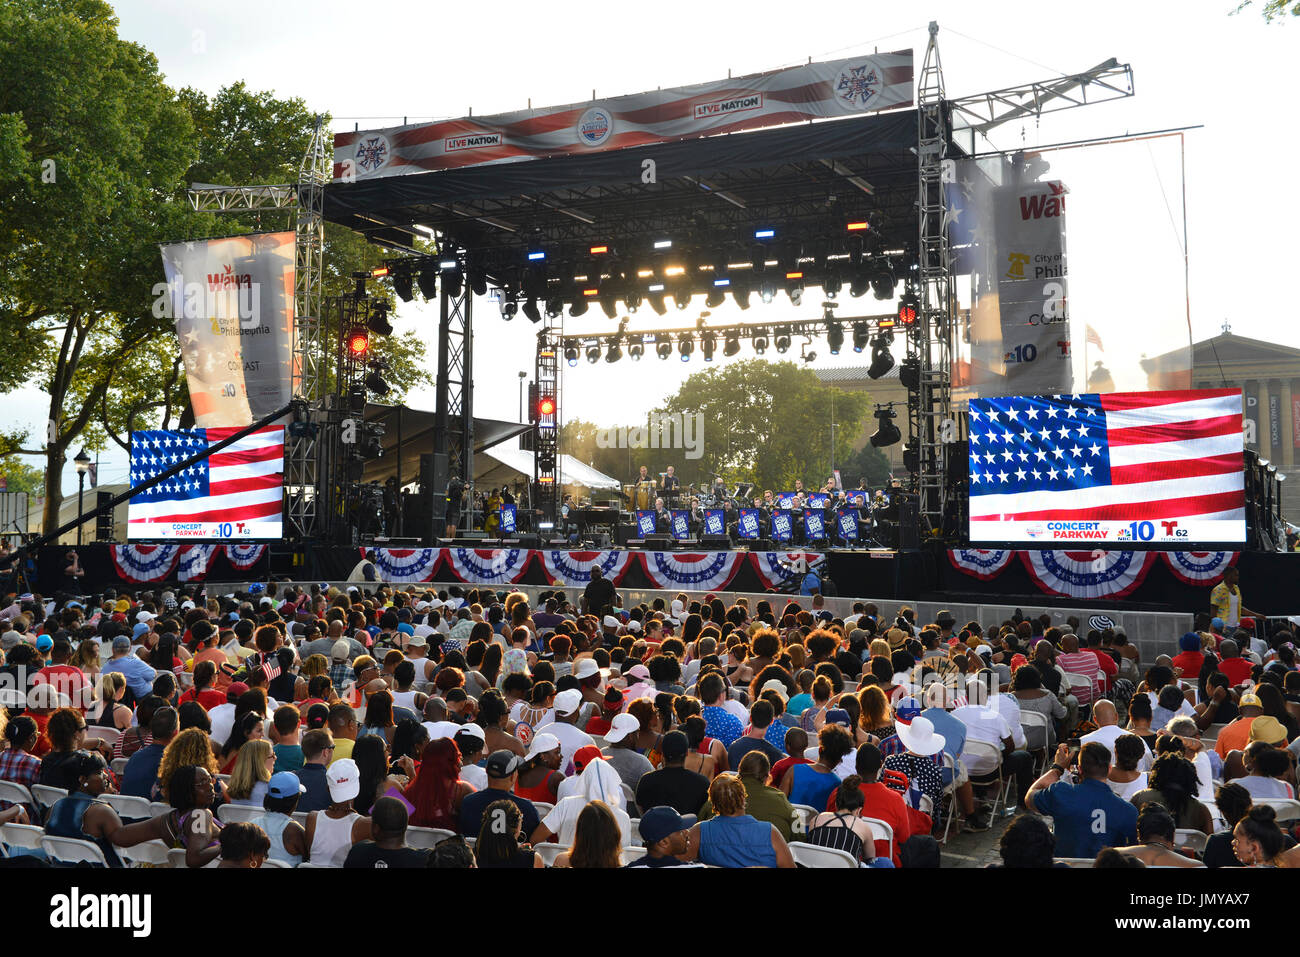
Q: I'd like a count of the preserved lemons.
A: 0